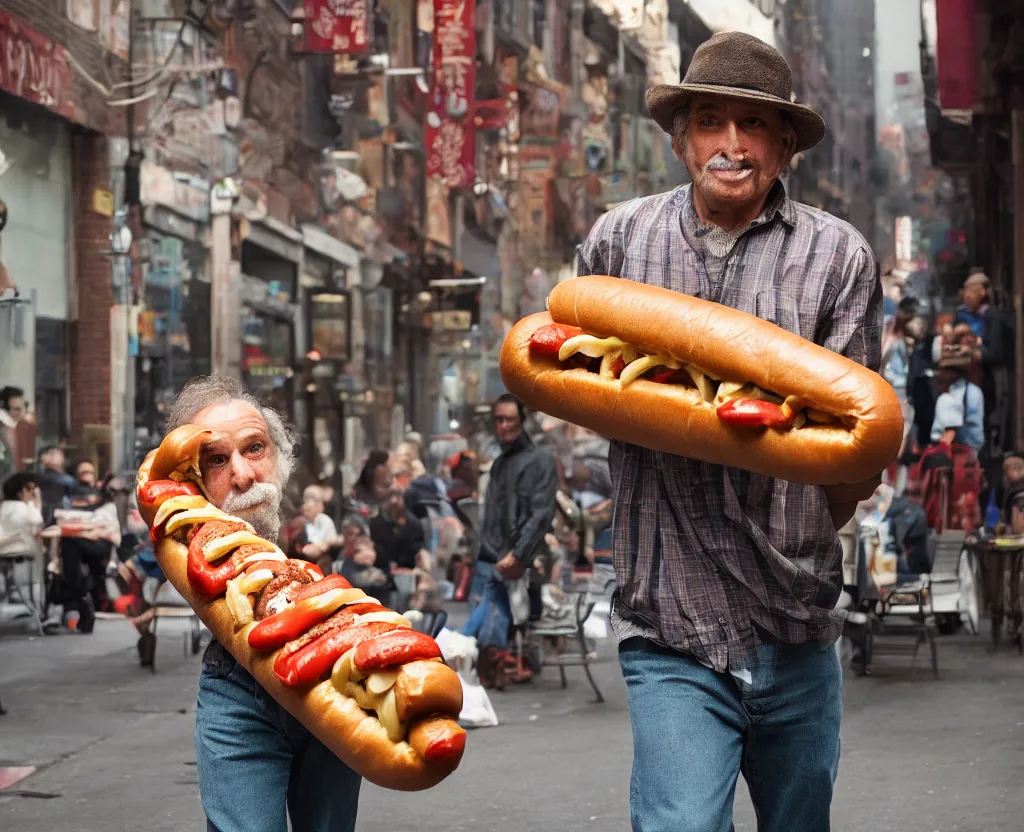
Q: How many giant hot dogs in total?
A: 2